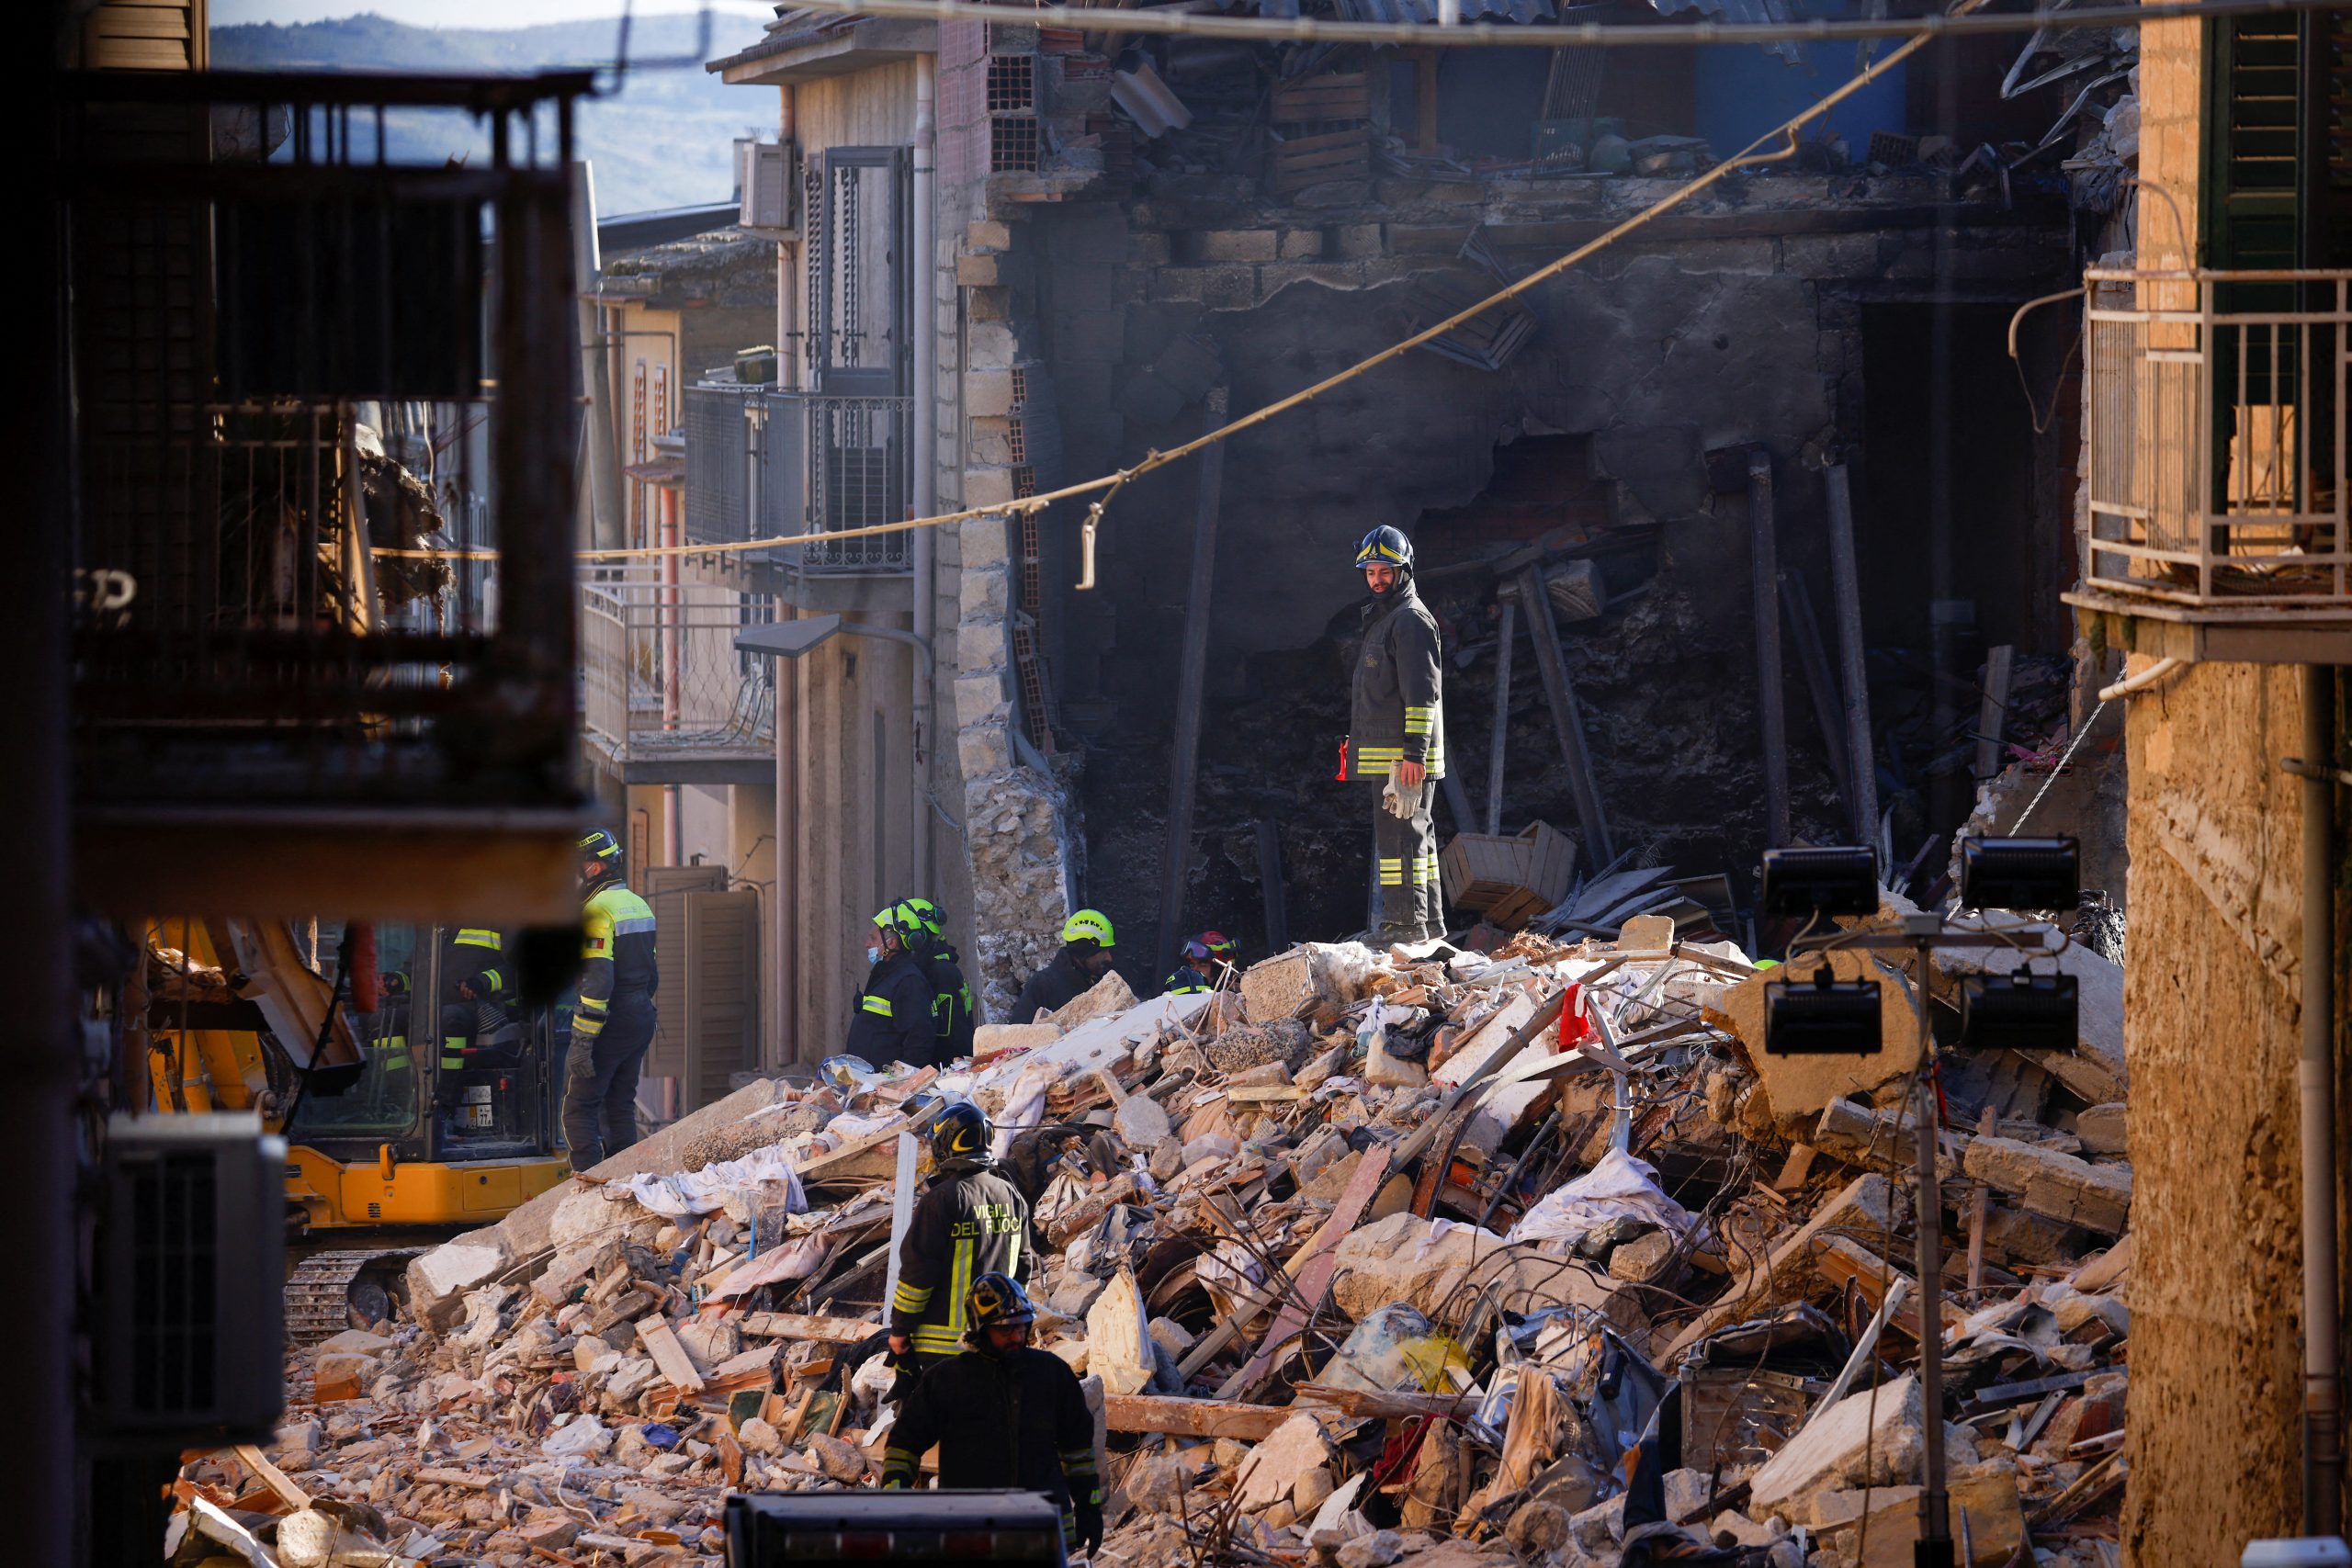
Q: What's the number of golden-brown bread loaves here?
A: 0